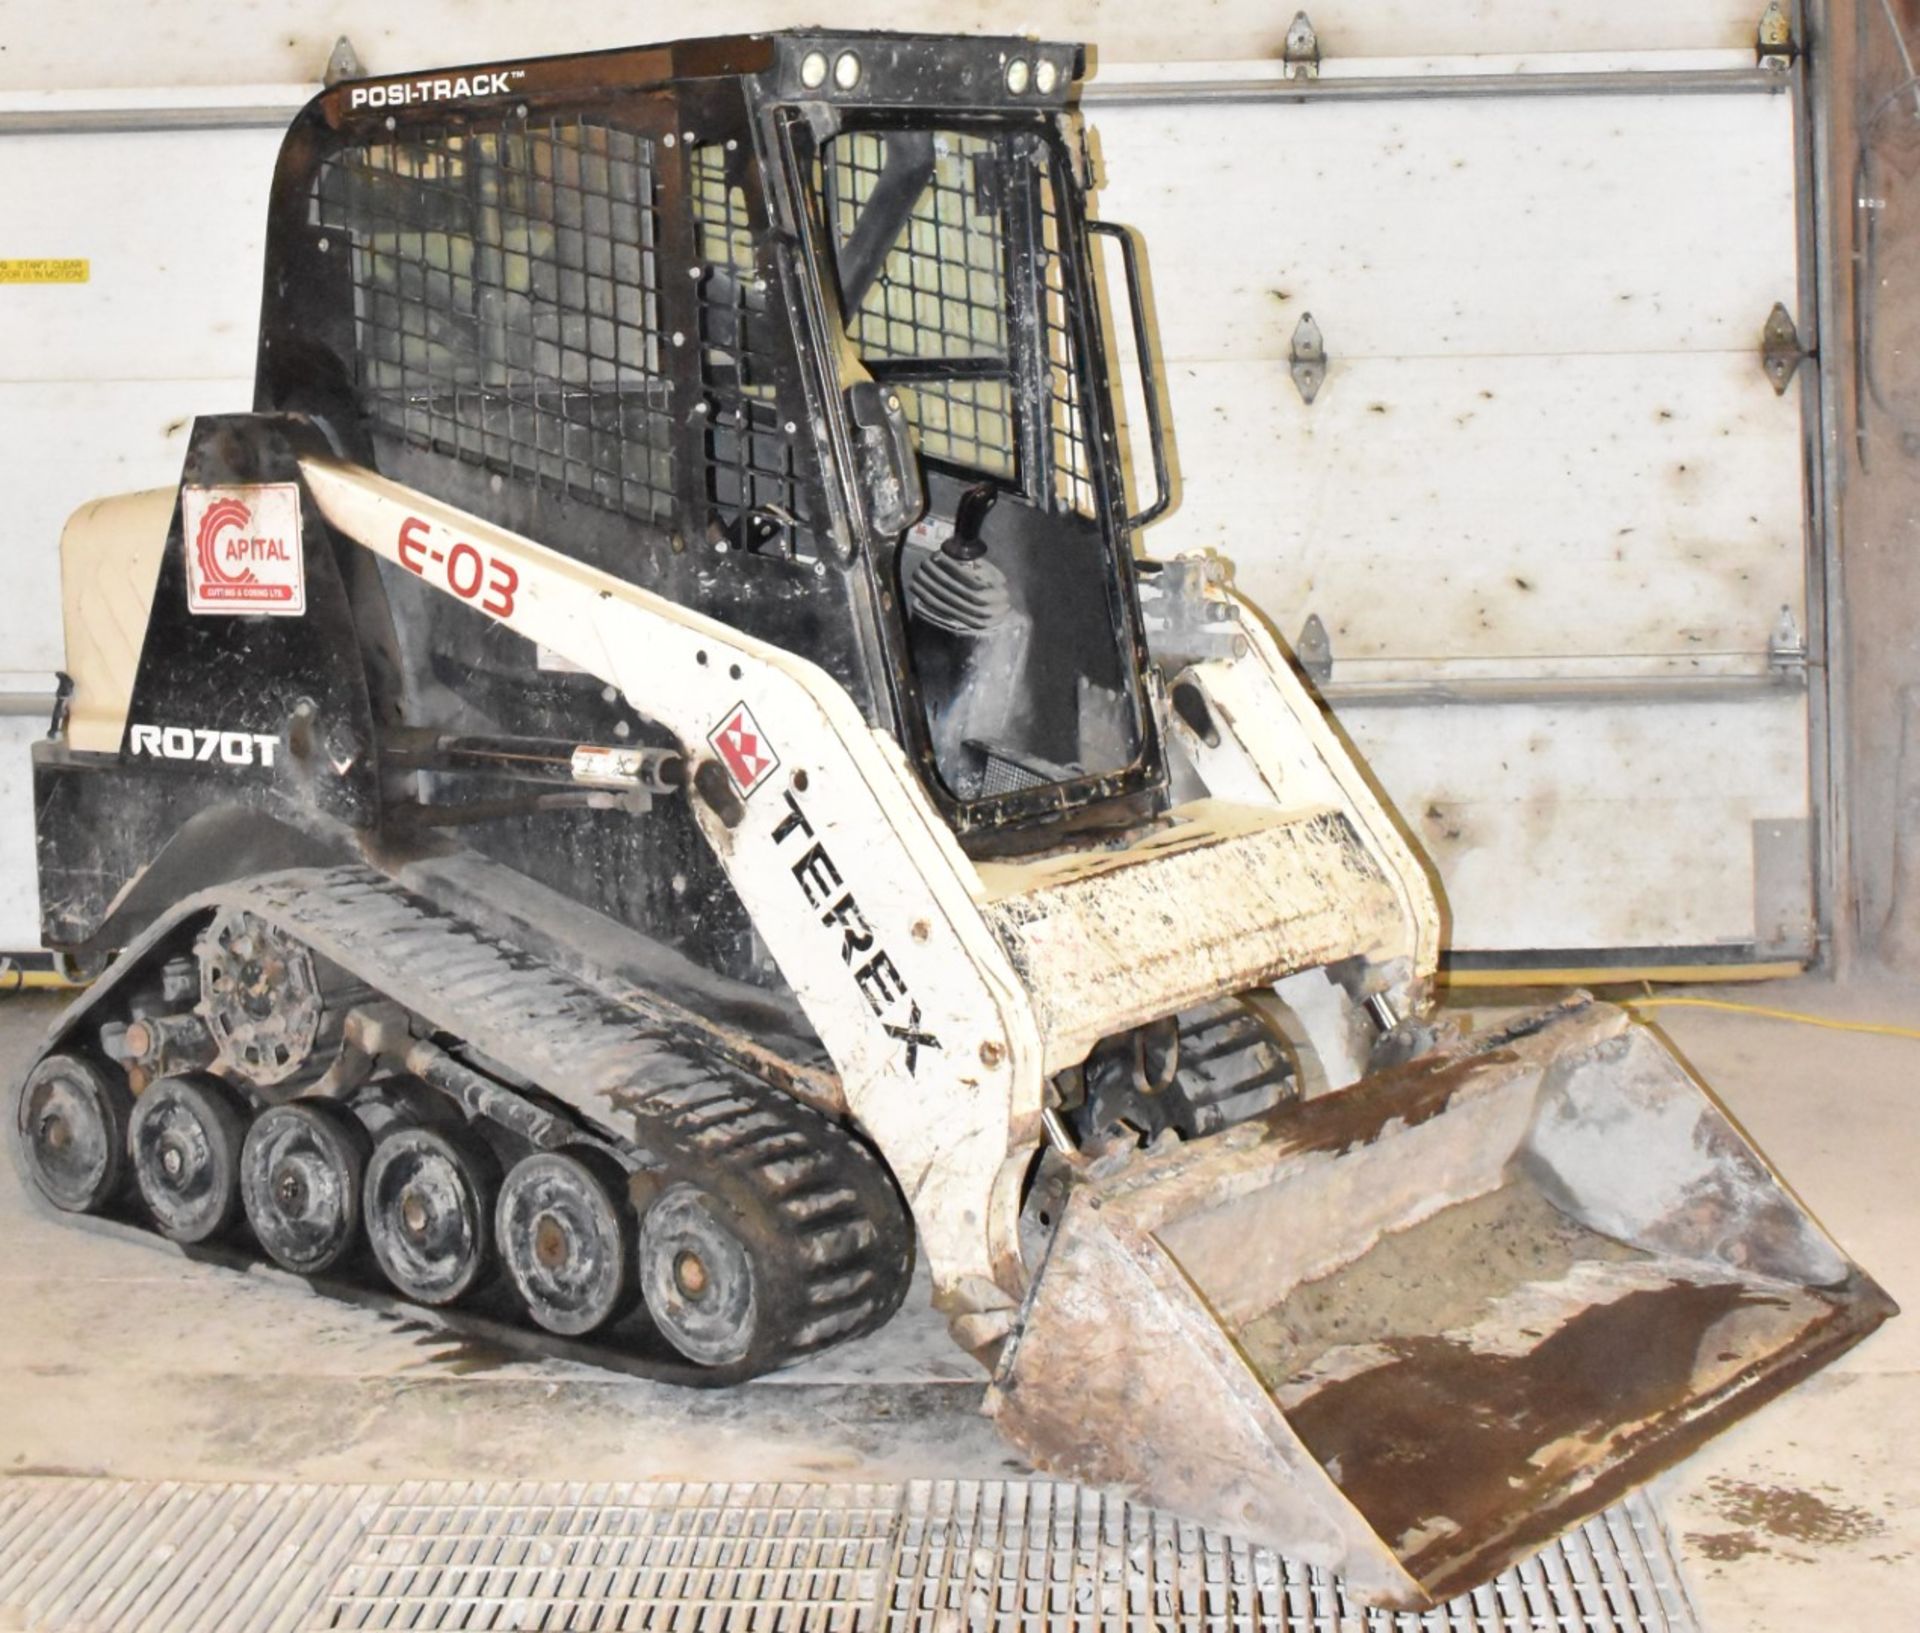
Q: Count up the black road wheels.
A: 6